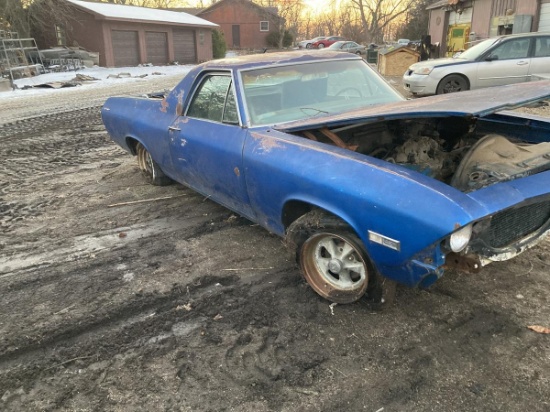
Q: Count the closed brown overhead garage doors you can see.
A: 3